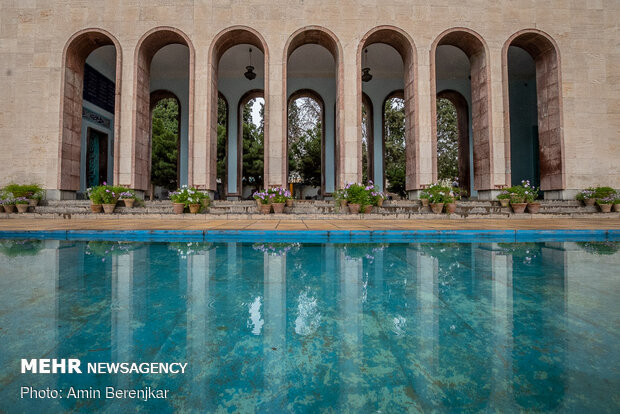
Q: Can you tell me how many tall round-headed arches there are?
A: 7